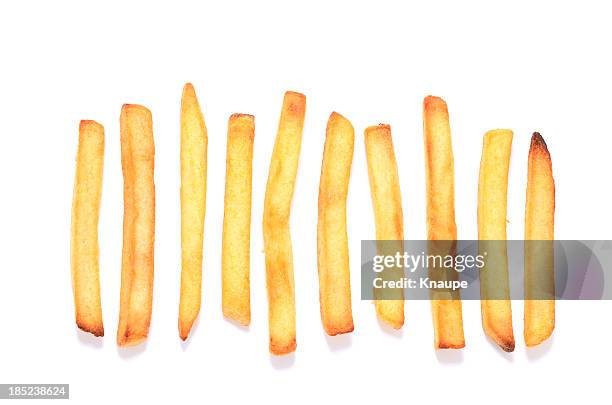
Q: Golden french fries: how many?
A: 10